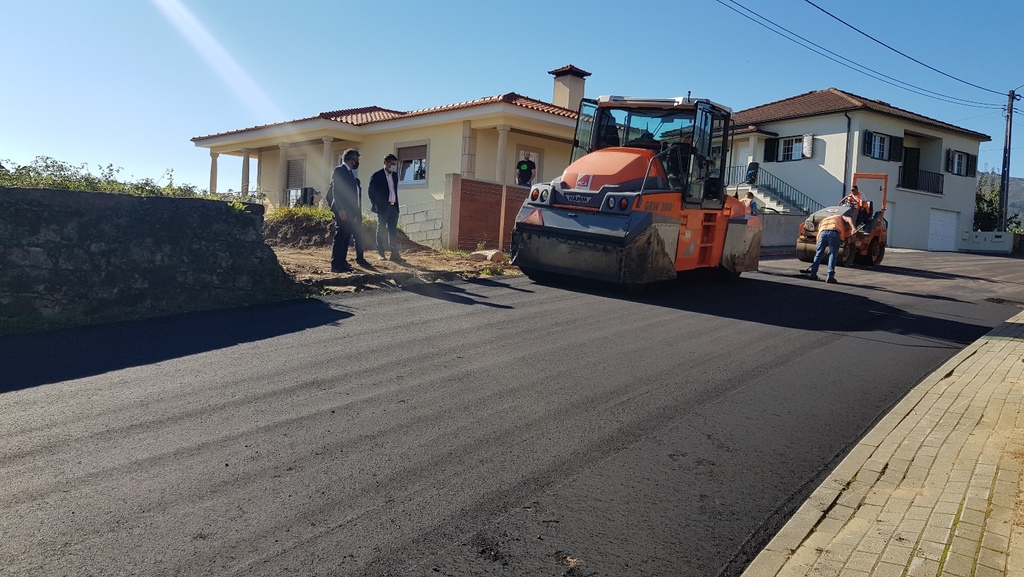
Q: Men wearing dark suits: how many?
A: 2